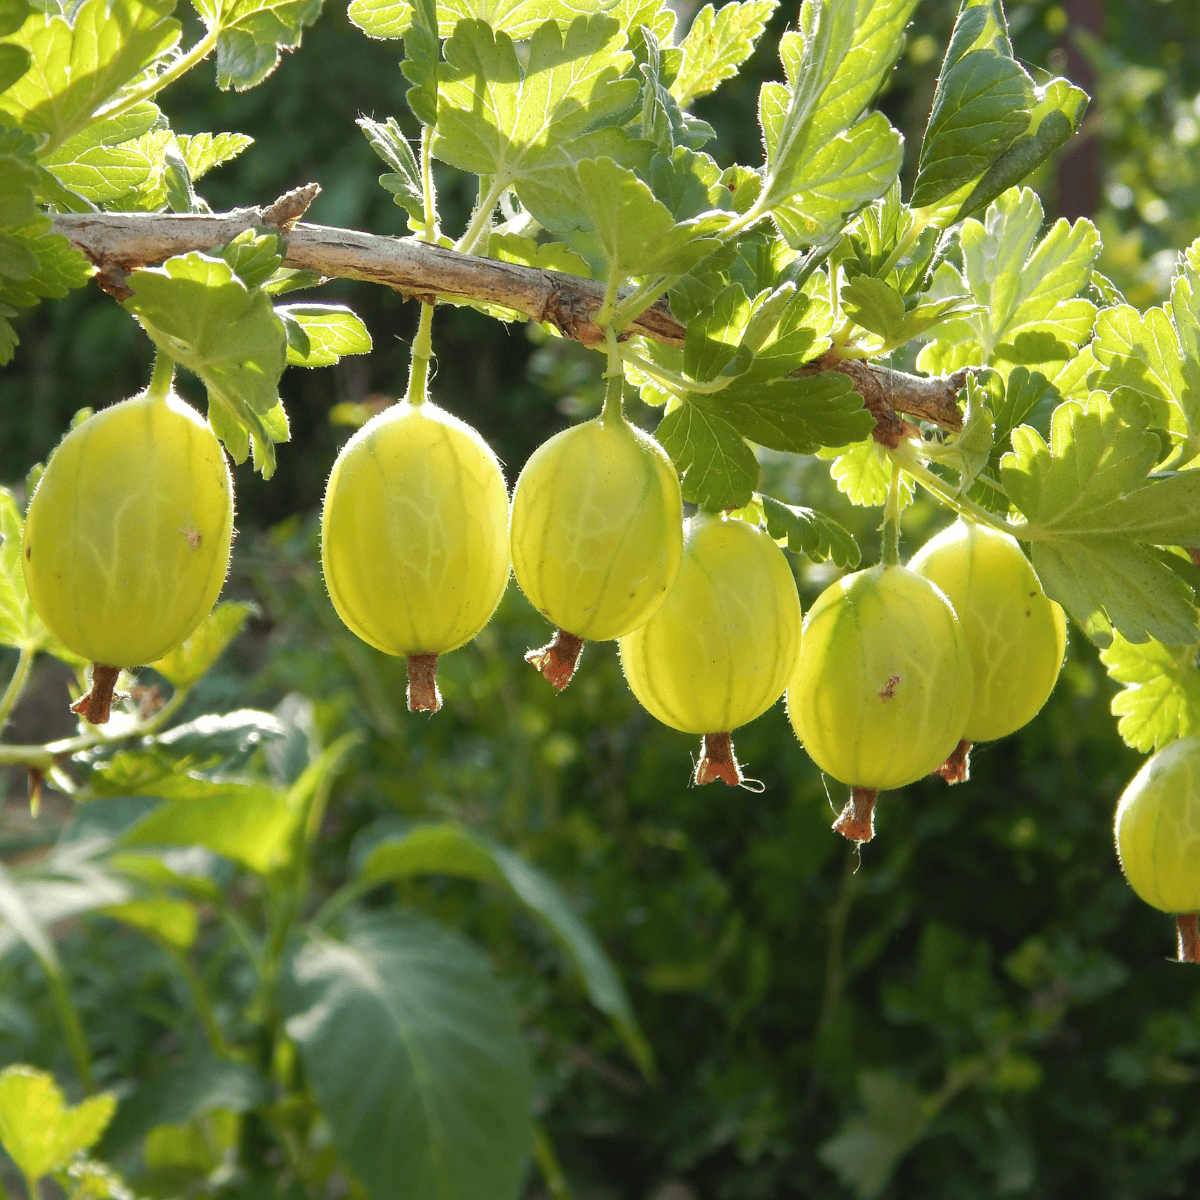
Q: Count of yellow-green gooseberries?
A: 7